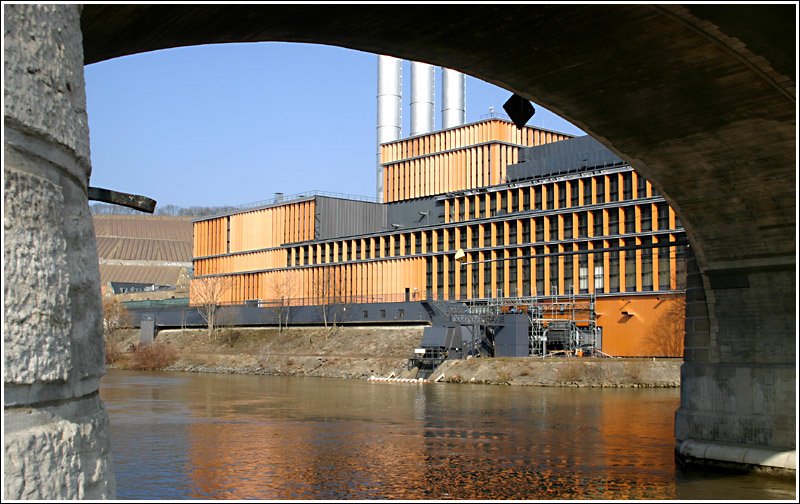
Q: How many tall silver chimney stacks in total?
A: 3